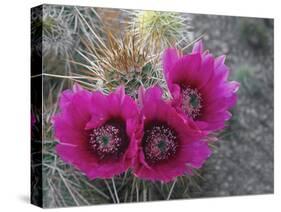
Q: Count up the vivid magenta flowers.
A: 3